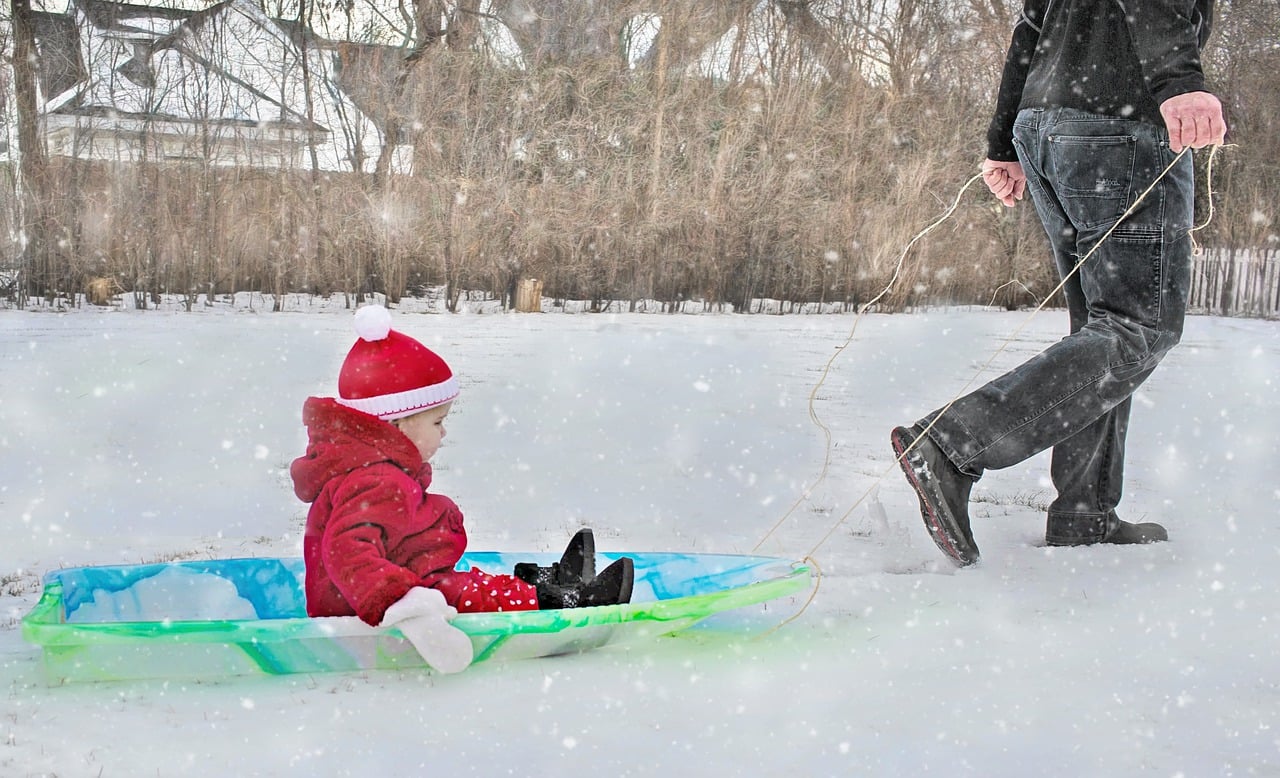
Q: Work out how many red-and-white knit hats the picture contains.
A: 1